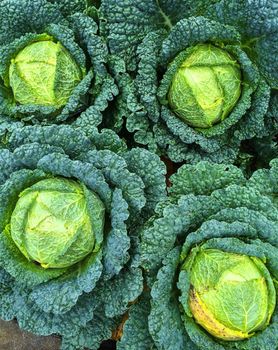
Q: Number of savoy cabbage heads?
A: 4